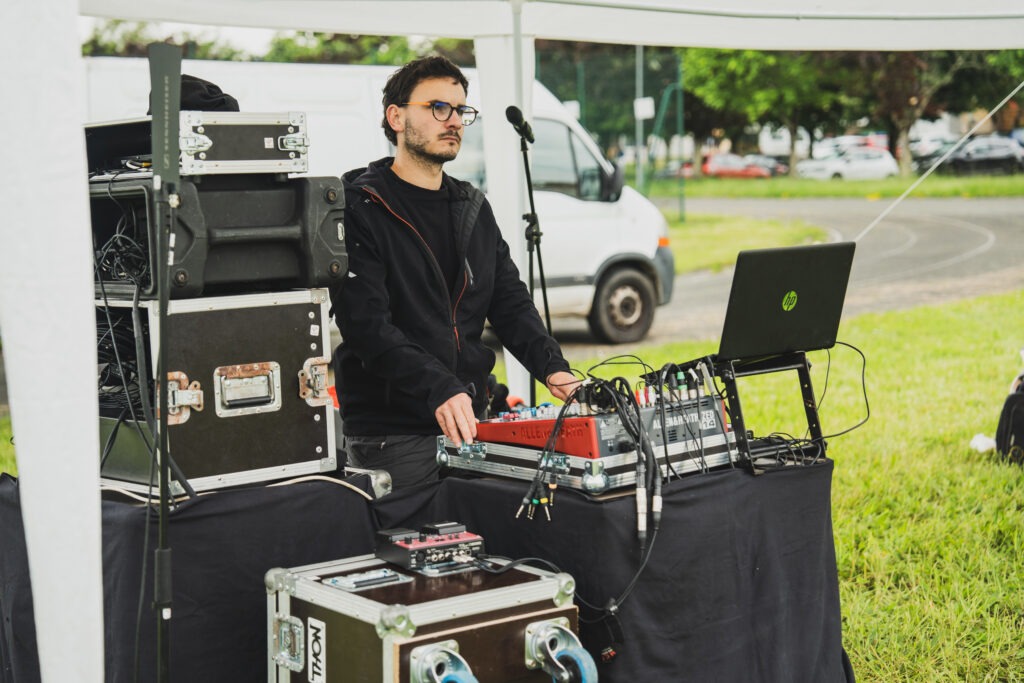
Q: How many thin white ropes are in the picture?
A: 1